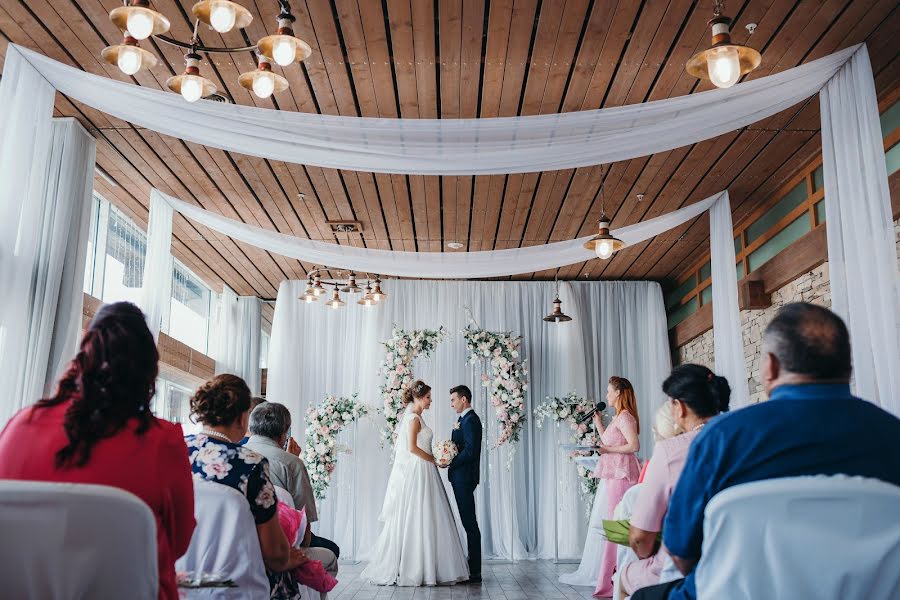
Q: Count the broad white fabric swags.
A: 2